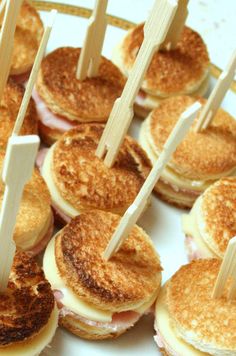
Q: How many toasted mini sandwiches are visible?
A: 11